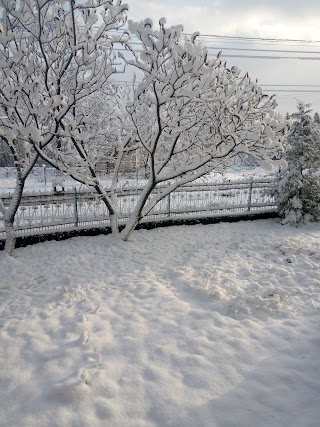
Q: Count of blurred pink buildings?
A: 0